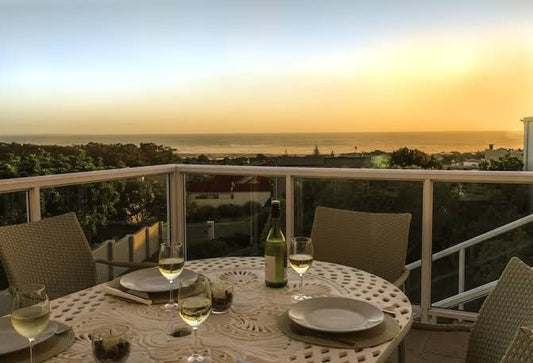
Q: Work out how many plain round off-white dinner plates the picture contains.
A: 3